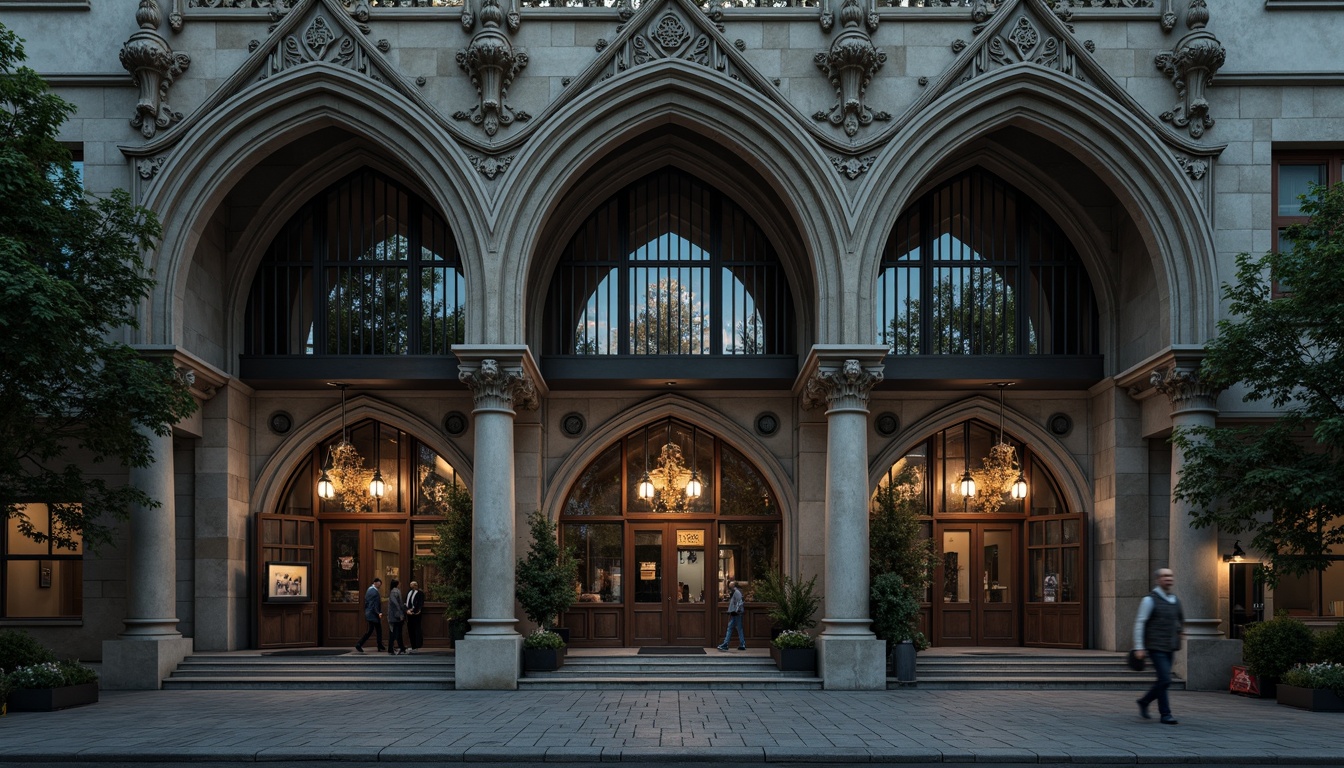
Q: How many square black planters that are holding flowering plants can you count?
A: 4